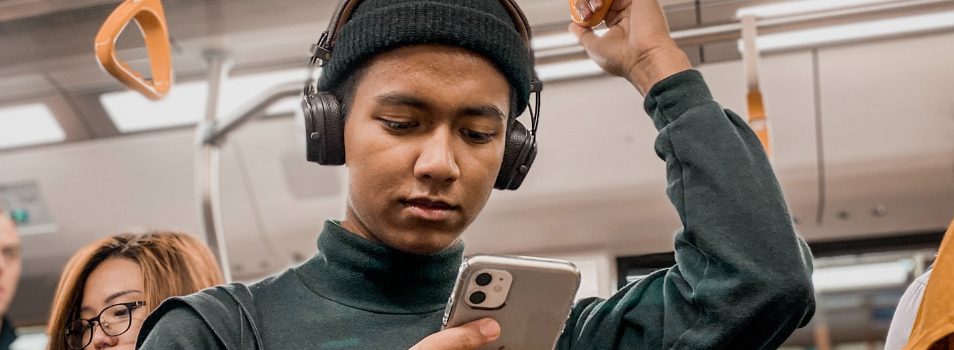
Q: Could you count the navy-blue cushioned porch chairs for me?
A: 0